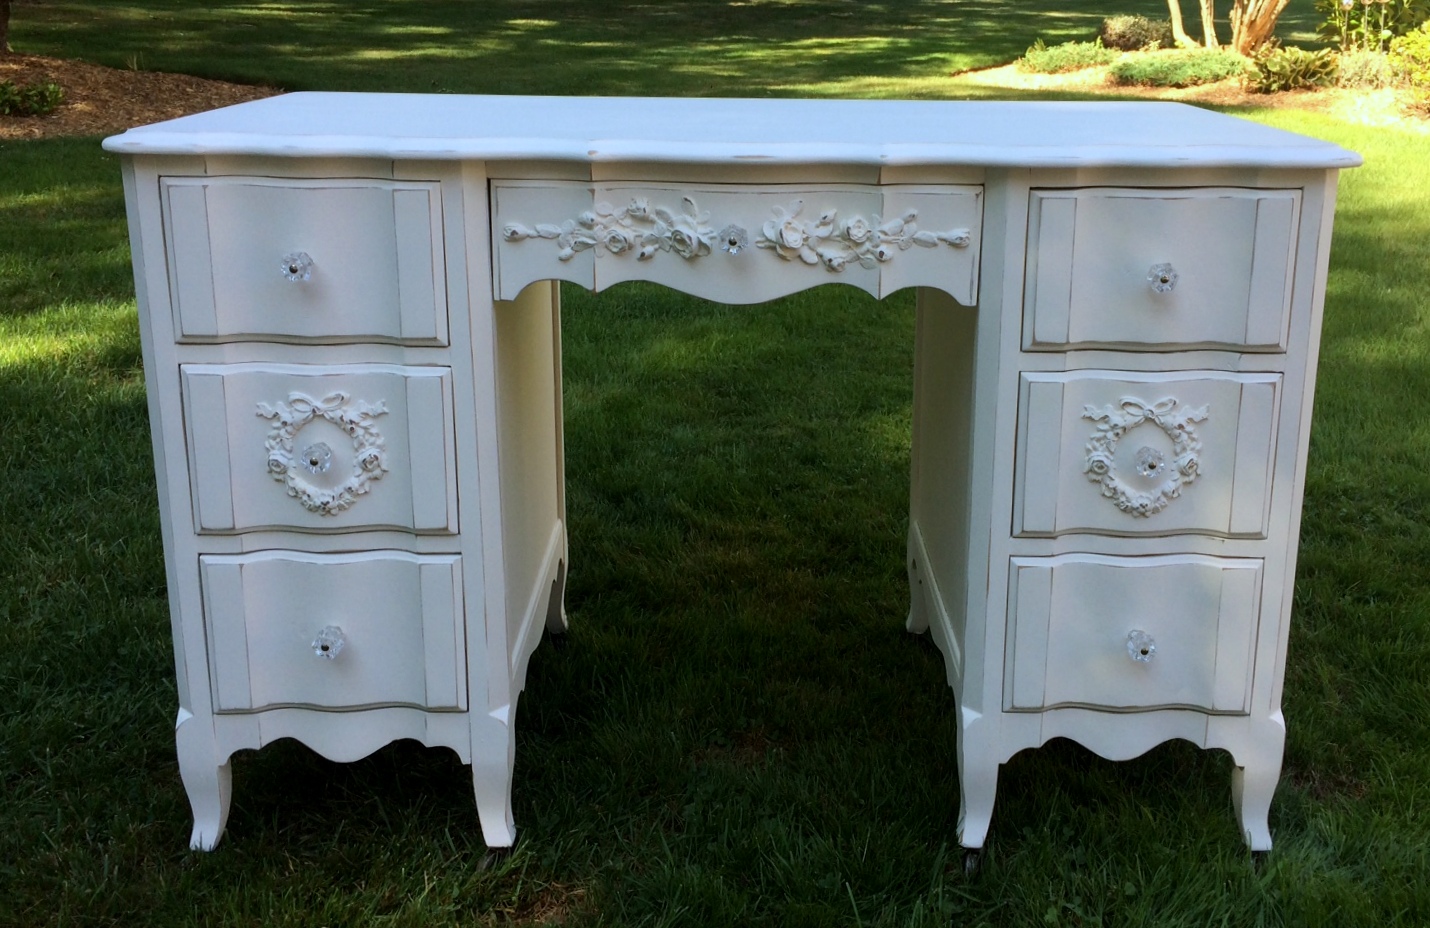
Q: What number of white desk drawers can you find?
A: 7